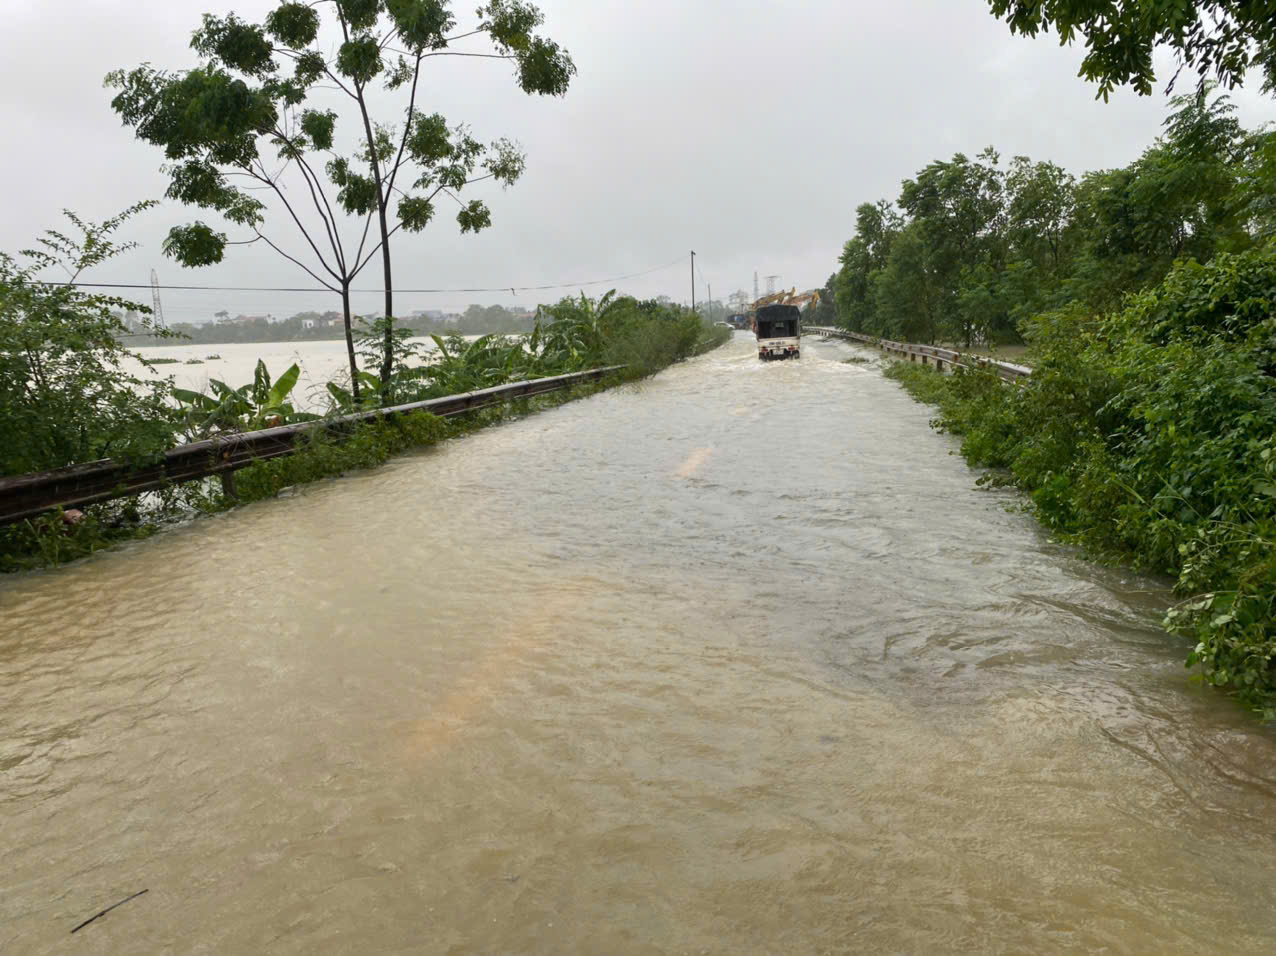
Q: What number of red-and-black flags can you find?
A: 0